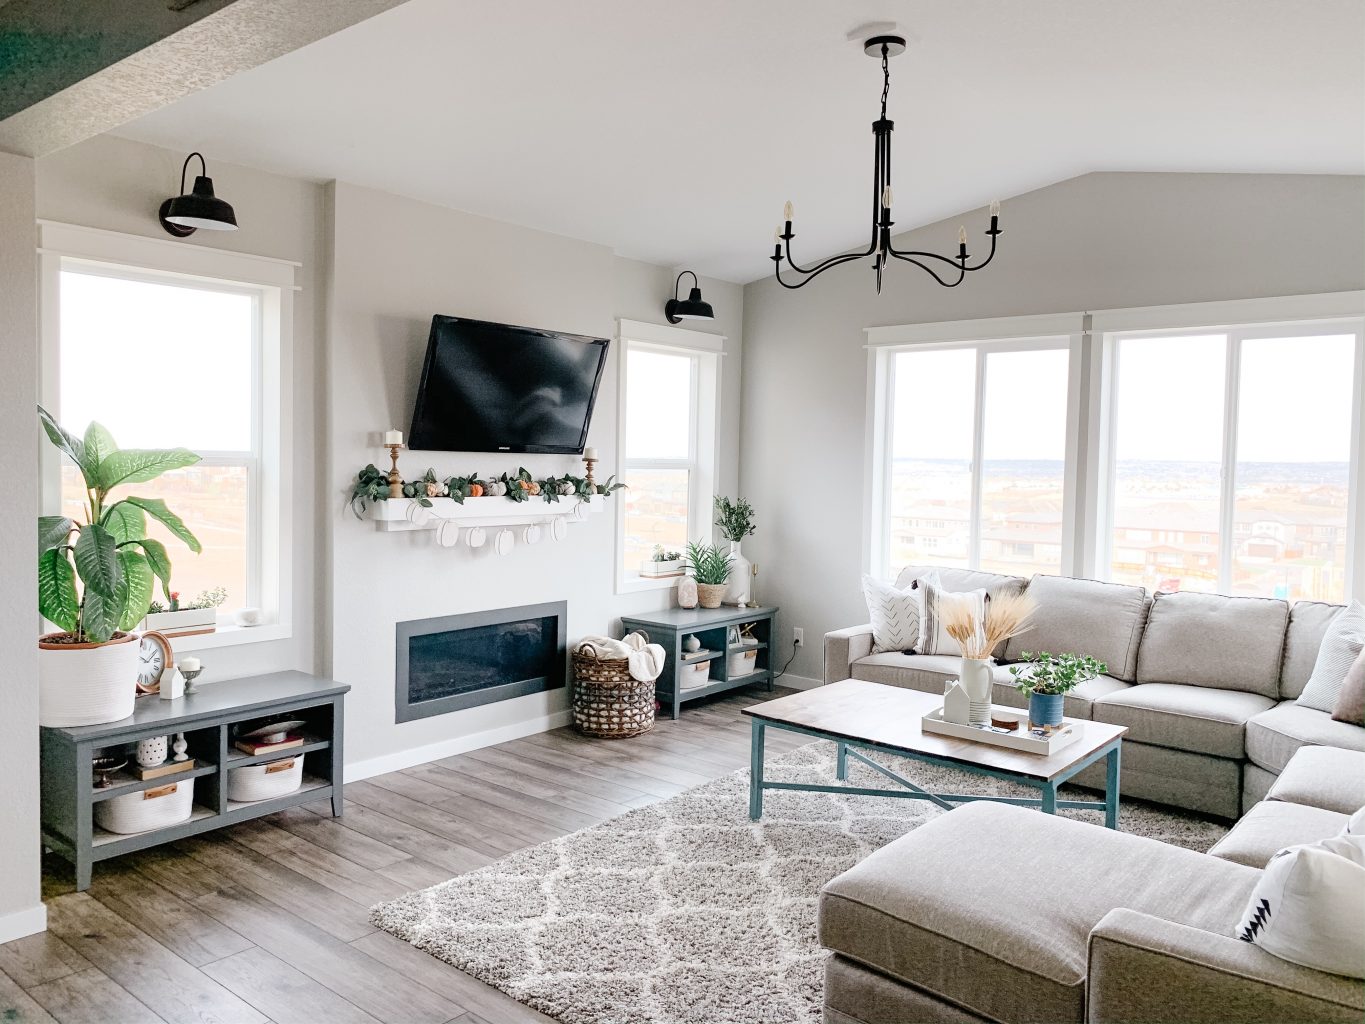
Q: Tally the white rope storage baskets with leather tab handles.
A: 4